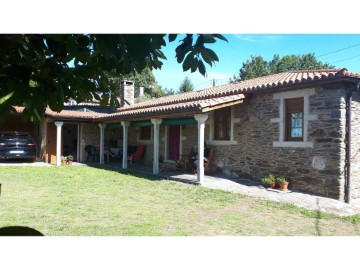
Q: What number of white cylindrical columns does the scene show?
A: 5